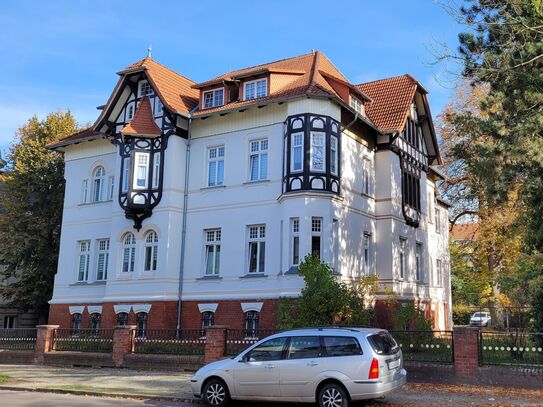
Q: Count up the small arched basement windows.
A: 6